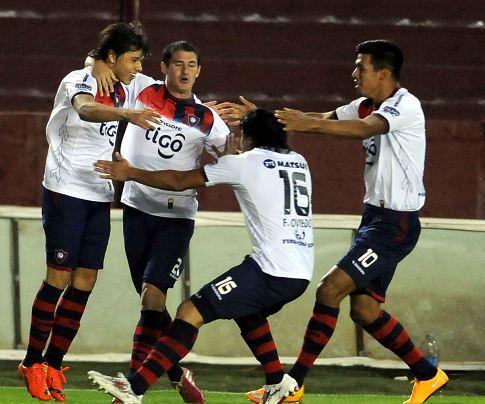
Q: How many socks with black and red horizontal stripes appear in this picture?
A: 8